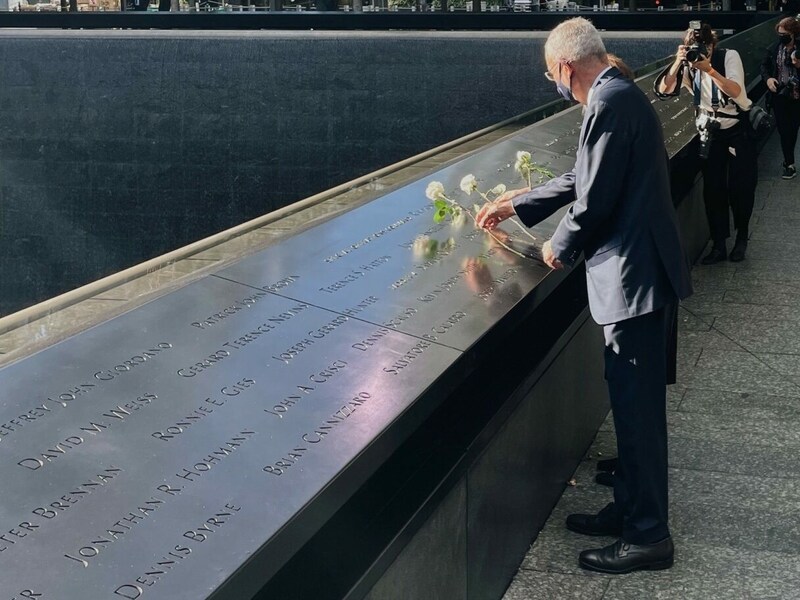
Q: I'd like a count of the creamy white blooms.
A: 3